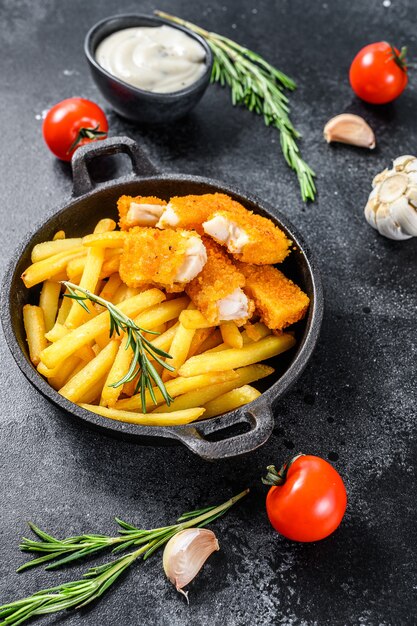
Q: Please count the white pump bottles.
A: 0